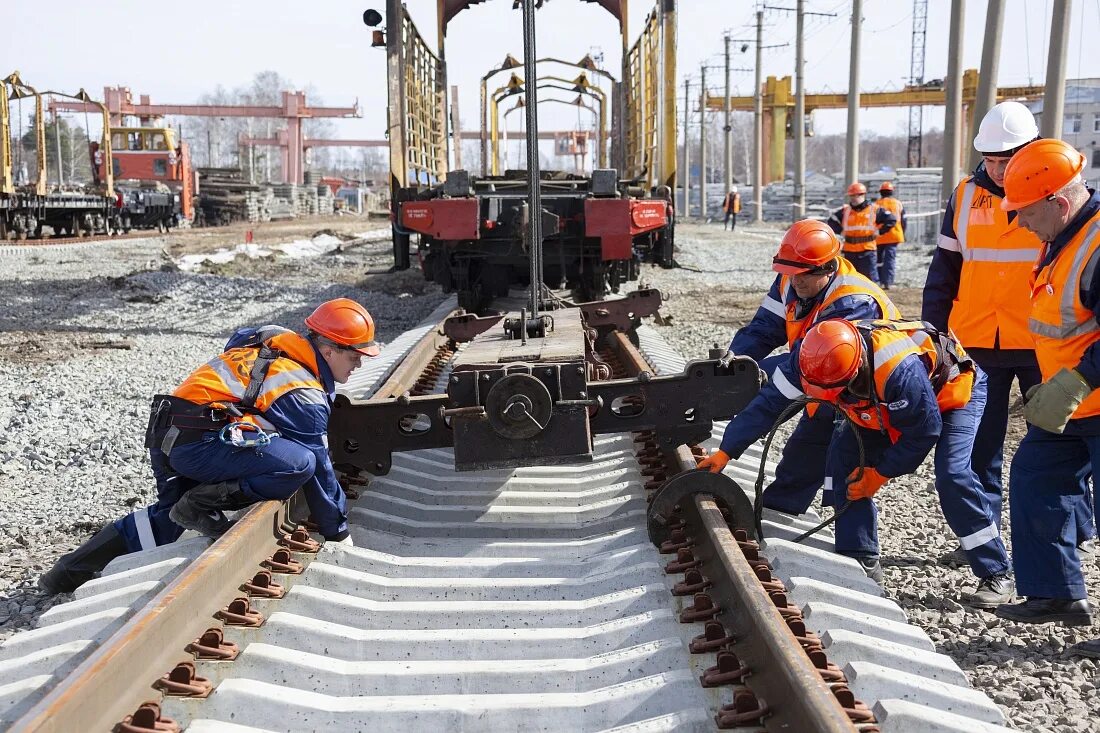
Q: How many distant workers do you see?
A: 3